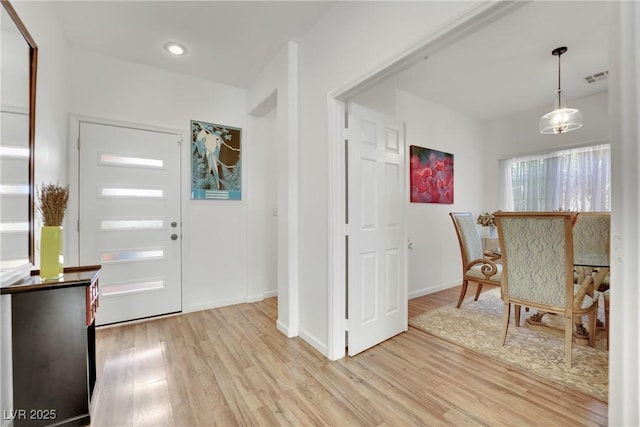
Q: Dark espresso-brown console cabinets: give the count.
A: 1